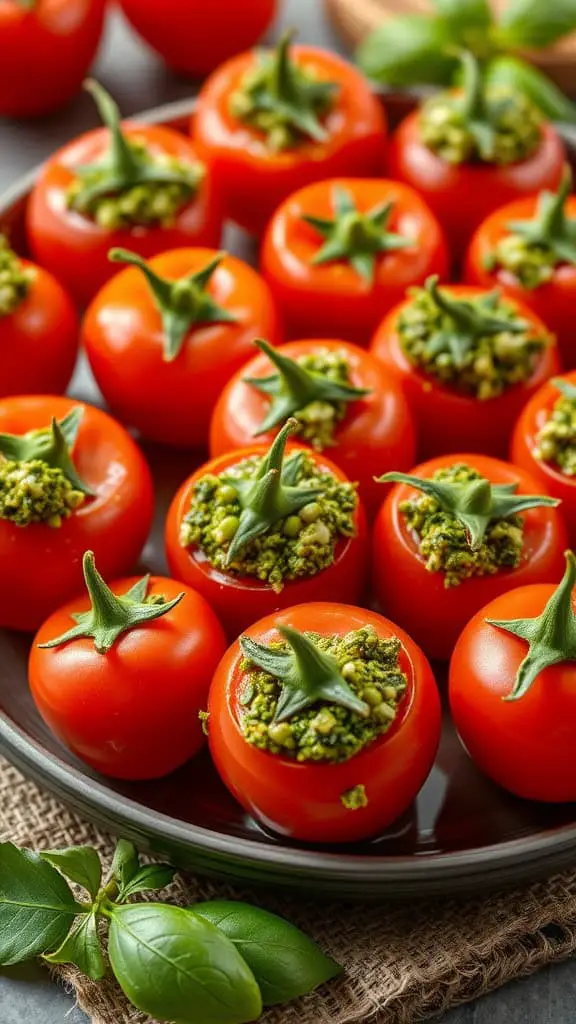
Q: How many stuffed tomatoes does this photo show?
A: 12